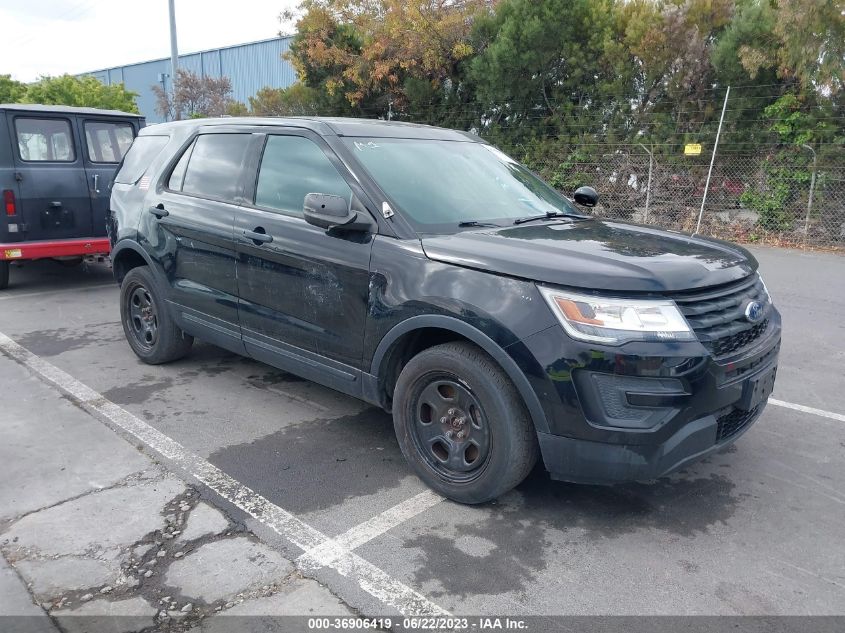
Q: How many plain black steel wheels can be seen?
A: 2